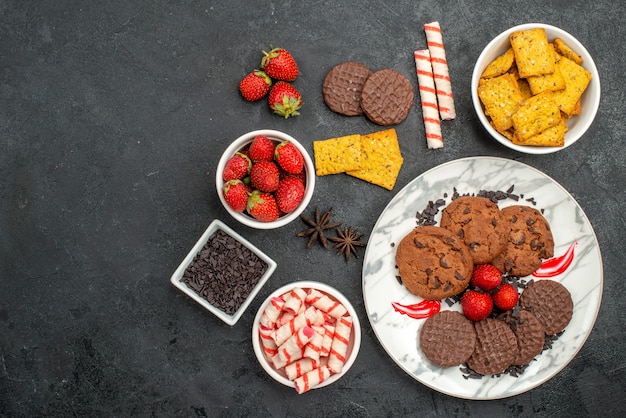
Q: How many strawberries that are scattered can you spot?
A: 3